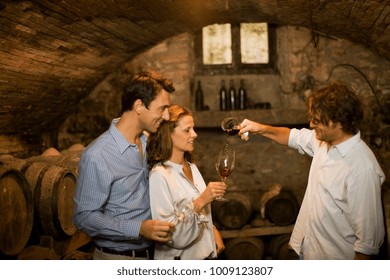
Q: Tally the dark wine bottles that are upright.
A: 4